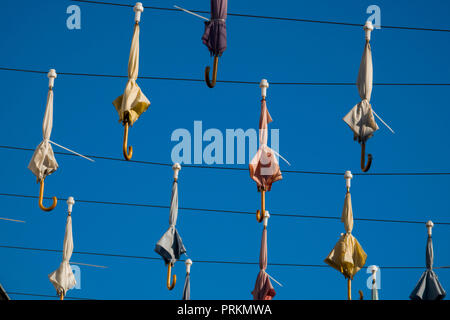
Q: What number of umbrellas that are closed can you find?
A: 12